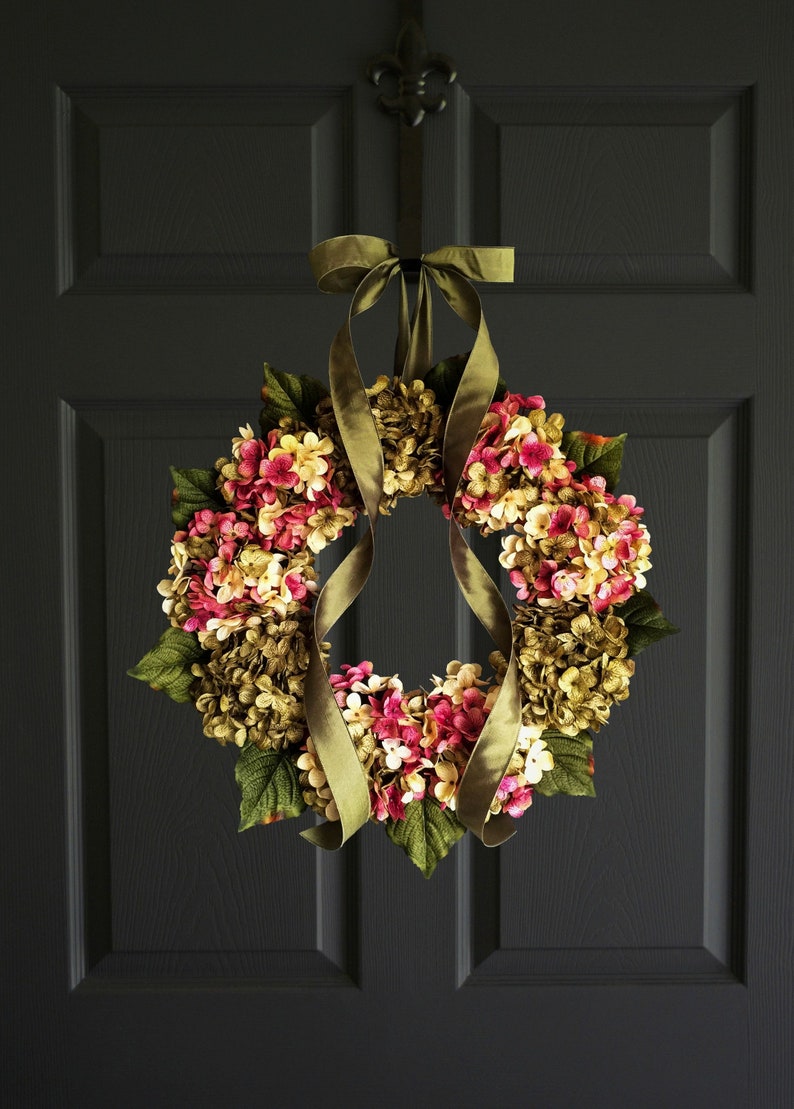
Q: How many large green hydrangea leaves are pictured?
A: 9